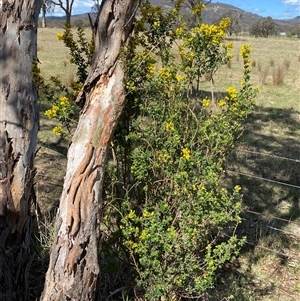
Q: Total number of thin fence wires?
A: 5